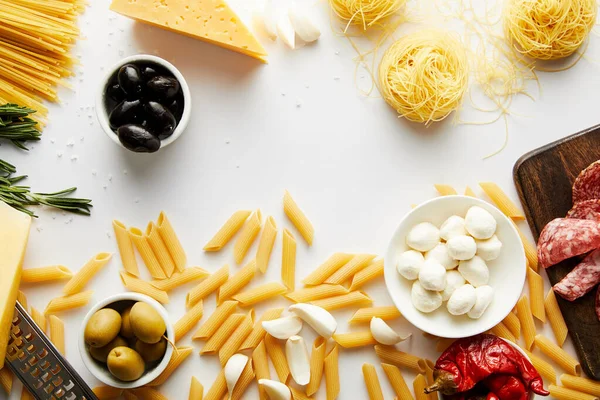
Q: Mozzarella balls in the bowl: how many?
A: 13